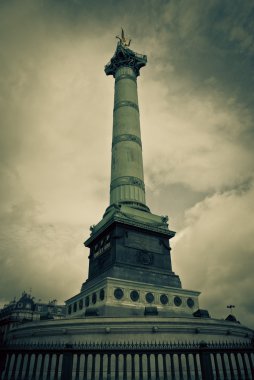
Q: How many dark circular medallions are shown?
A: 12